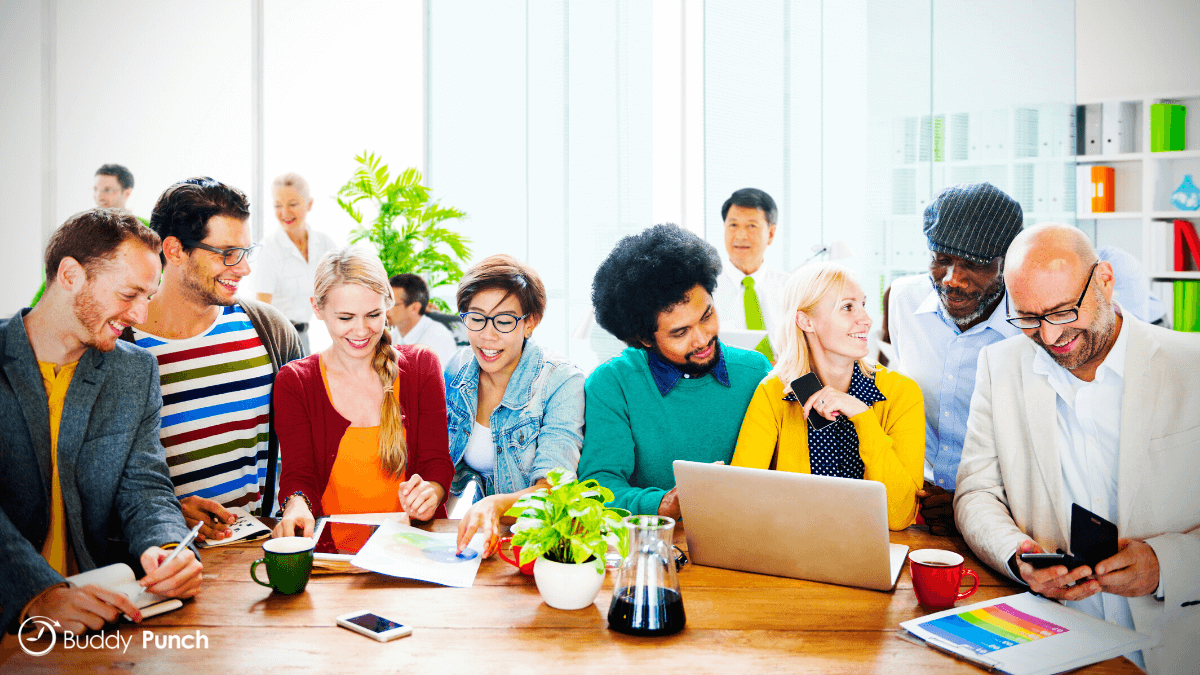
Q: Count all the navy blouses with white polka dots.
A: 1